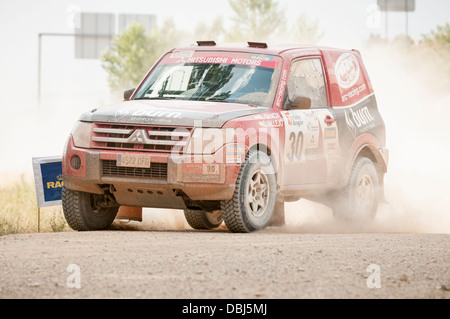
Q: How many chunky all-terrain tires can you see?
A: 4